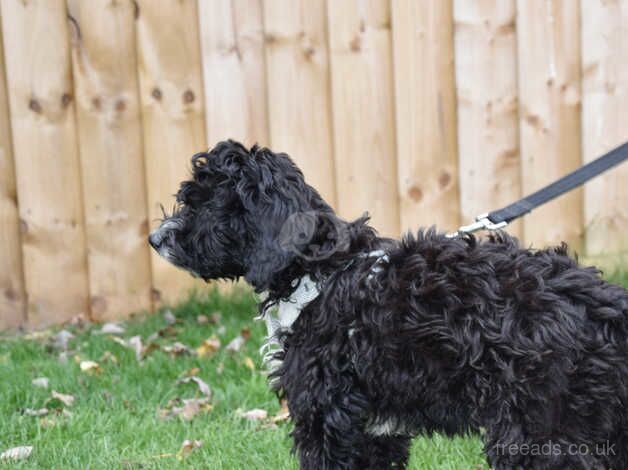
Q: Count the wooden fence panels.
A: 11